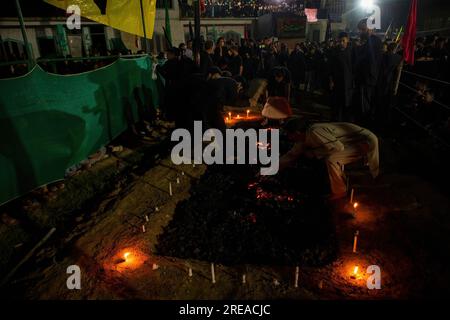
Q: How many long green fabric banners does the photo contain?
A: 1